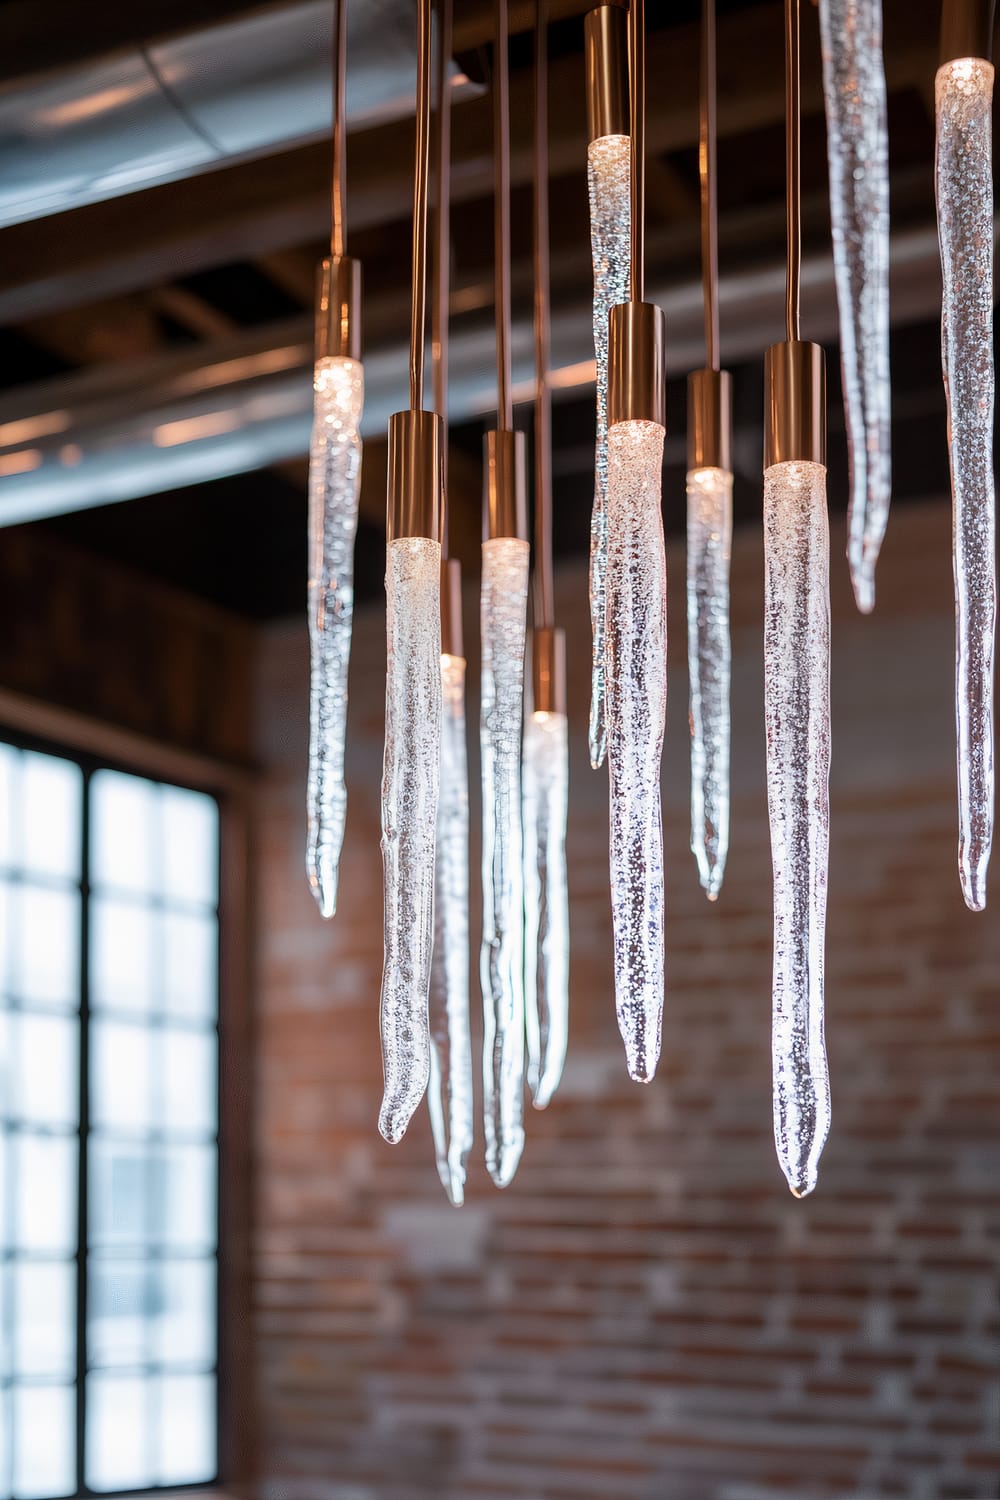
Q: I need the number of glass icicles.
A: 11